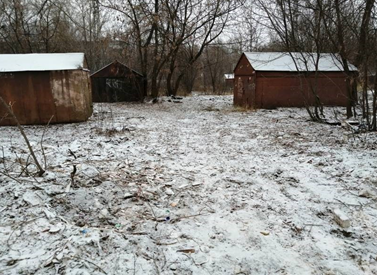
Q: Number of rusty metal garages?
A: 3